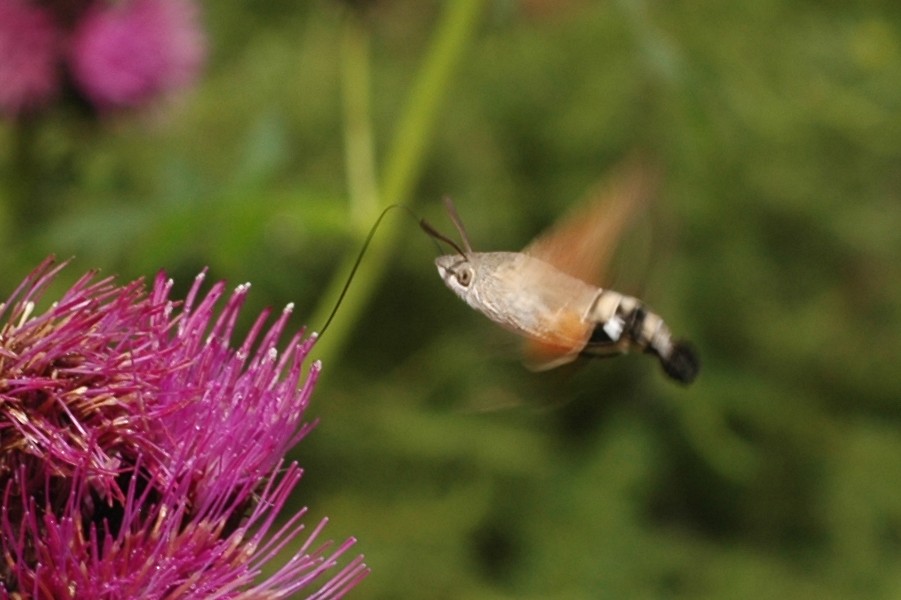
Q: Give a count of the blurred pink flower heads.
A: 2